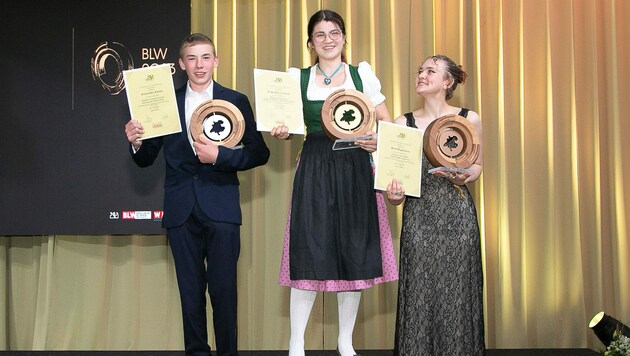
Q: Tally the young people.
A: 3